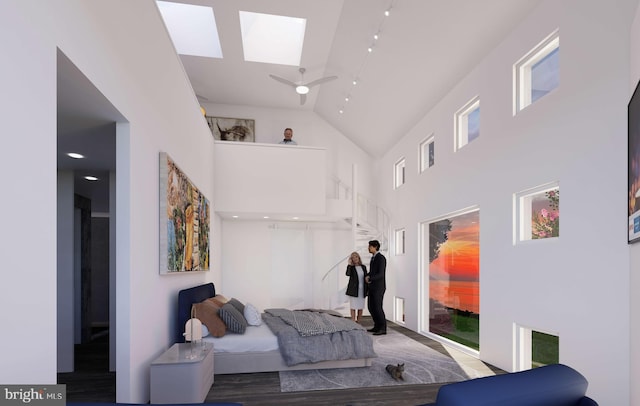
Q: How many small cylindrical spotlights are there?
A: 6